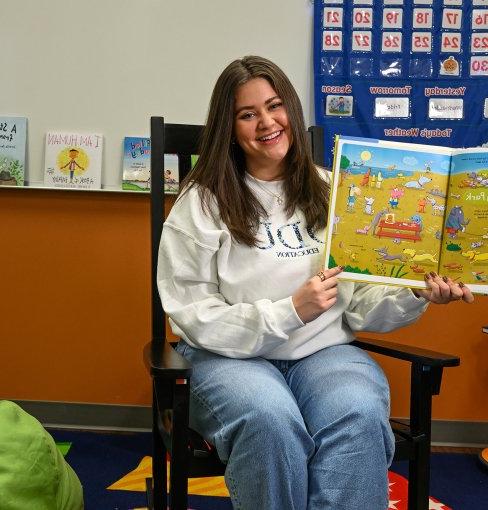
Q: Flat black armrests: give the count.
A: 2